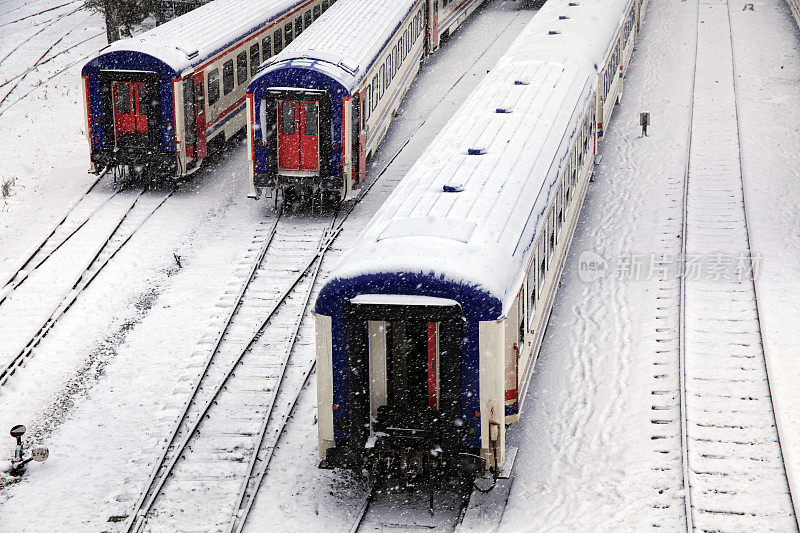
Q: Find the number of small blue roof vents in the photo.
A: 7